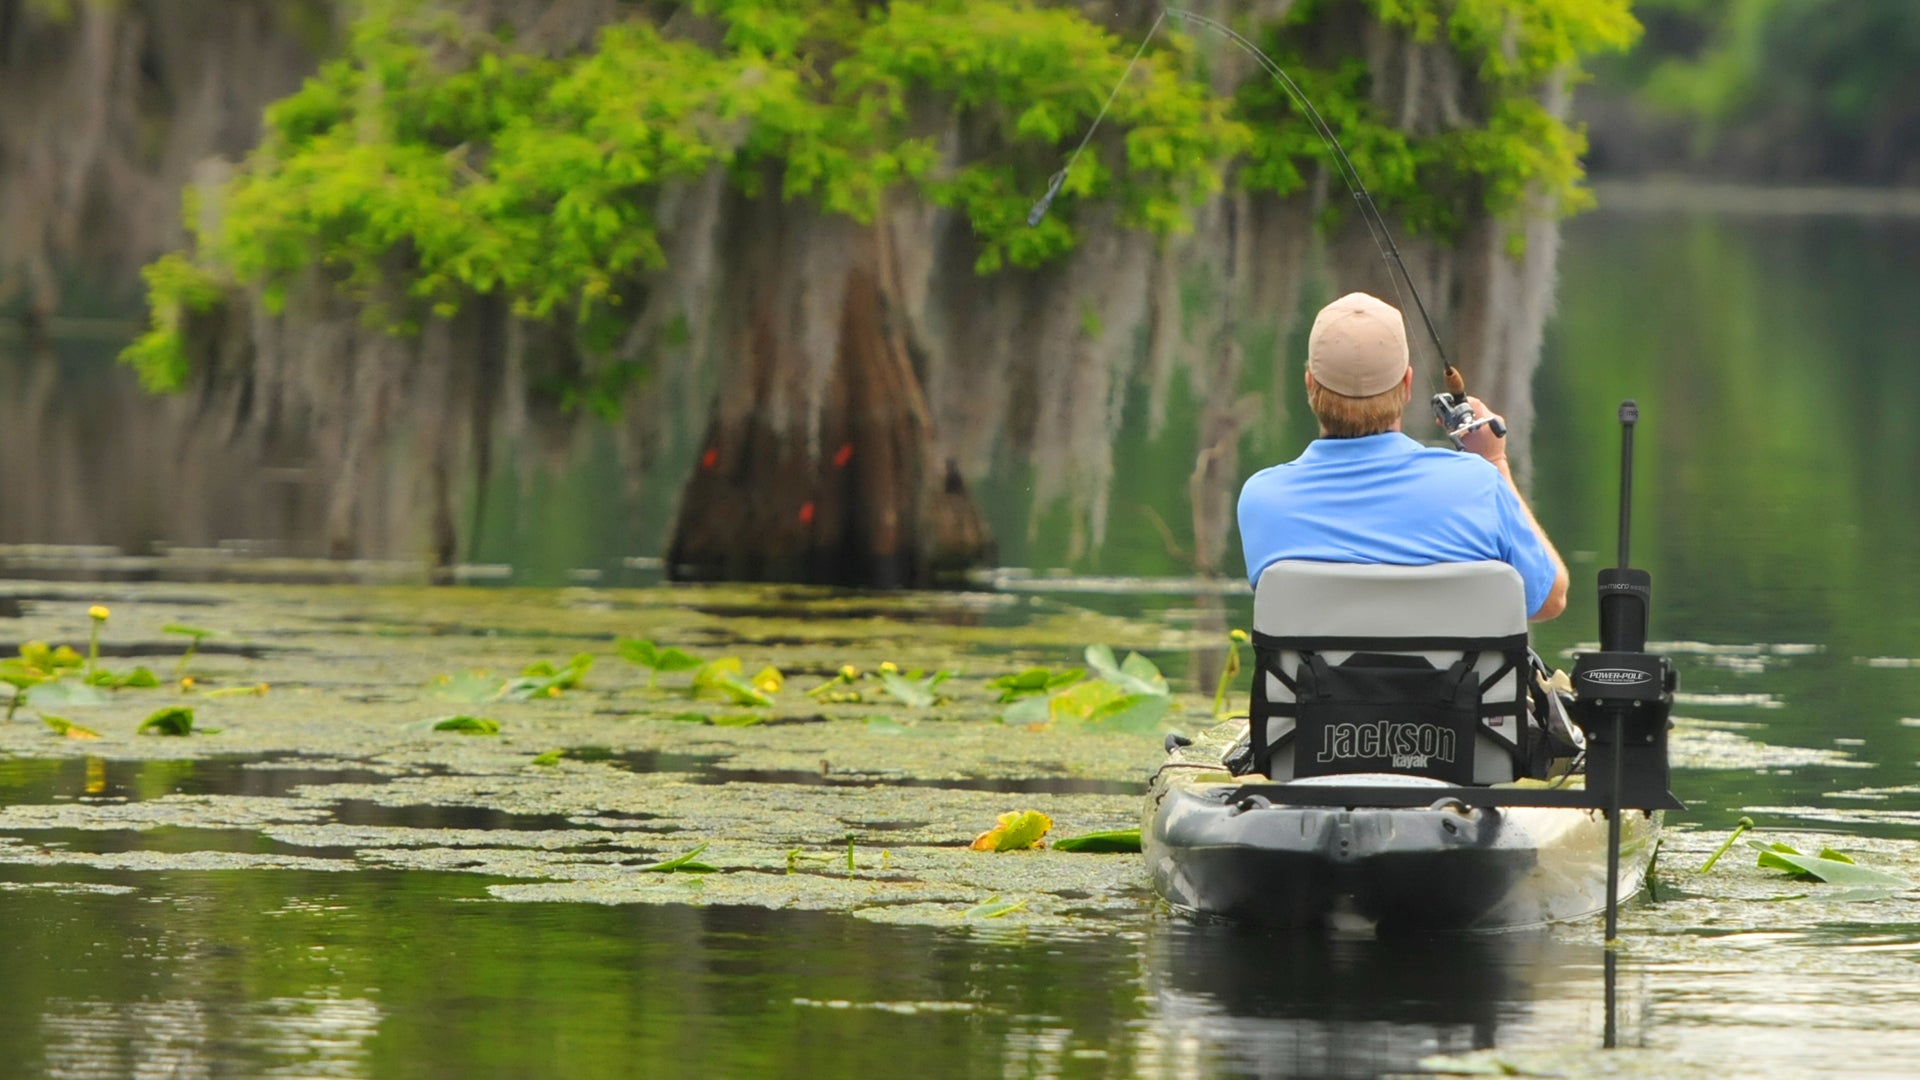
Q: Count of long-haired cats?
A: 0